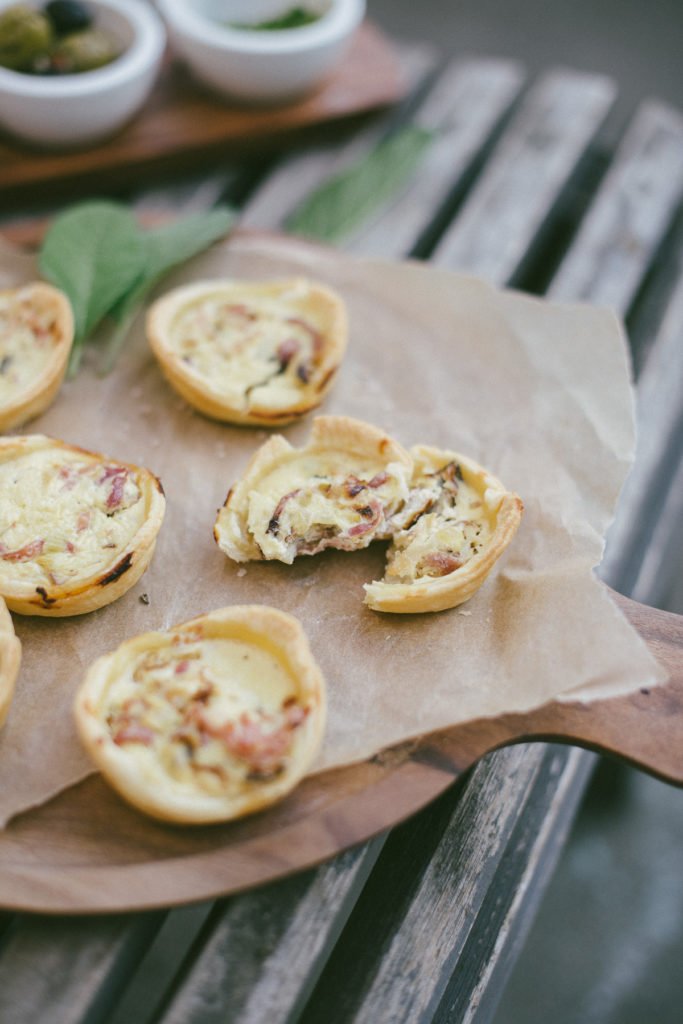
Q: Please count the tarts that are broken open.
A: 1